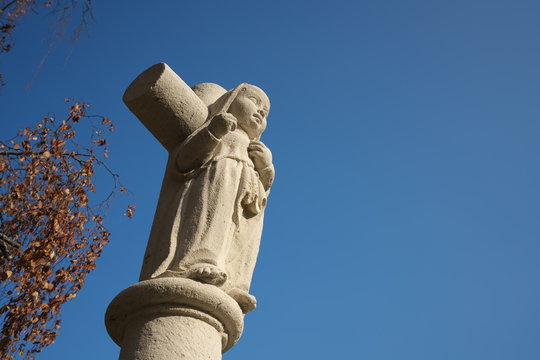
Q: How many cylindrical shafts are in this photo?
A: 3